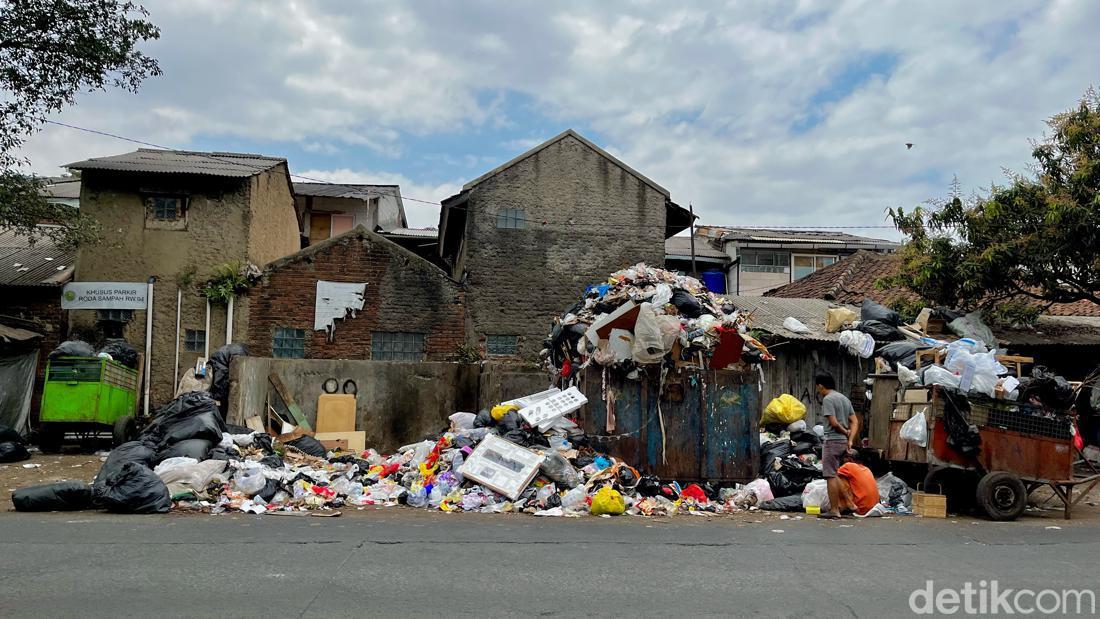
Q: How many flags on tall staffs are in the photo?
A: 0